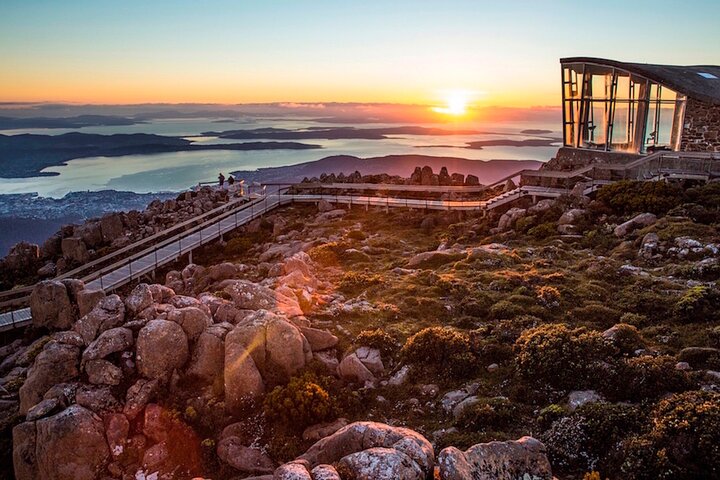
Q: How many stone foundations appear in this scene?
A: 1